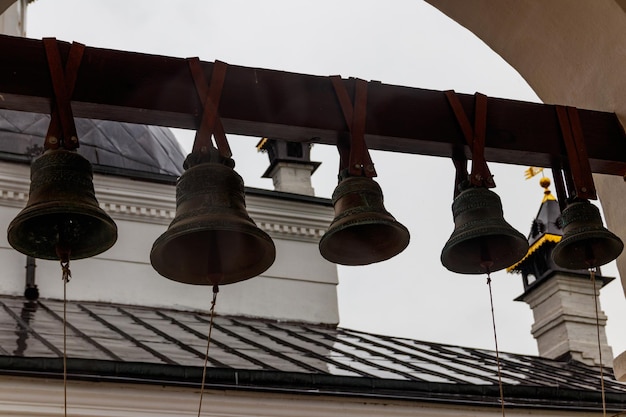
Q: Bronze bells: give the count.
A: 5